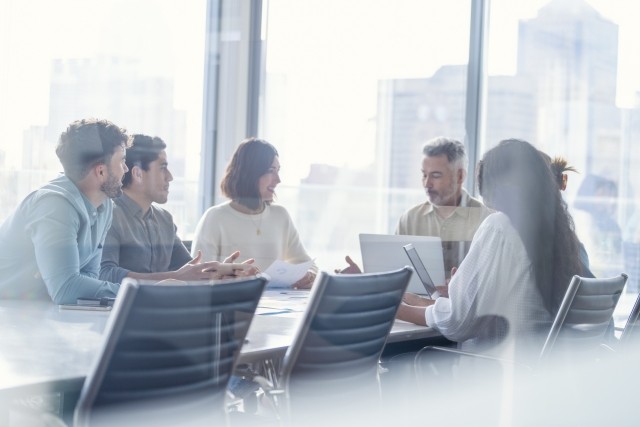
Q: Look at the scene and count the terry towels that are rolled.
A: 0